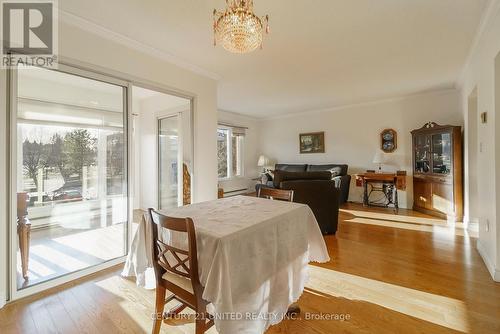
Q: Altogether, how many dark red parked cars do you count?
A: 1